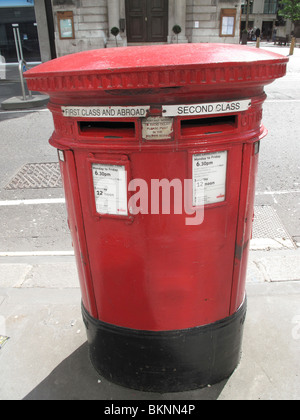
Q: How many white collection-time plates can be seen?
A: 2